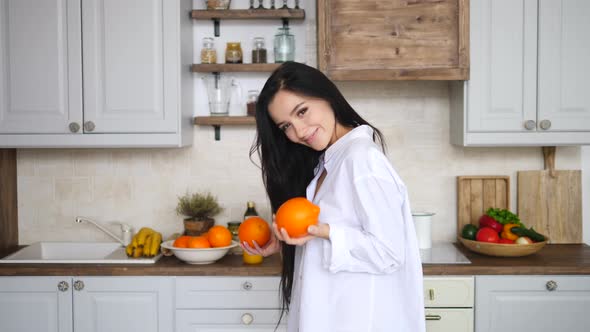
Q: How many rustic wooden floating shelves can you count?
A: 3